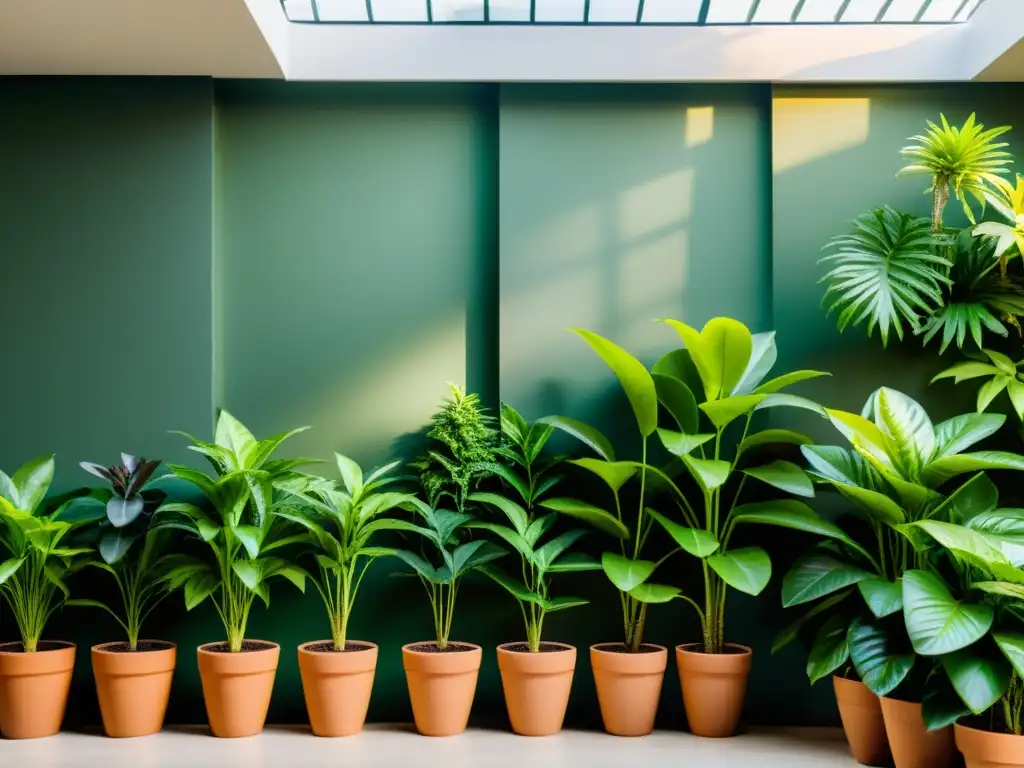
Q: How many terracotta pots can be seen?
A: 11